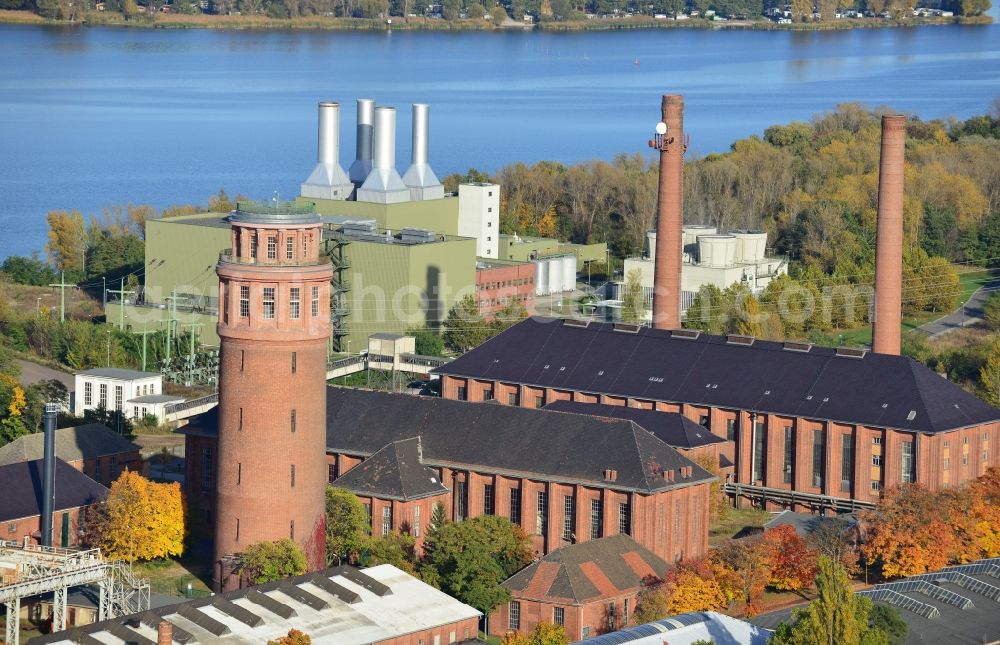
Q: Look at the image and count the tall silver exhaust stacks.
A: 4